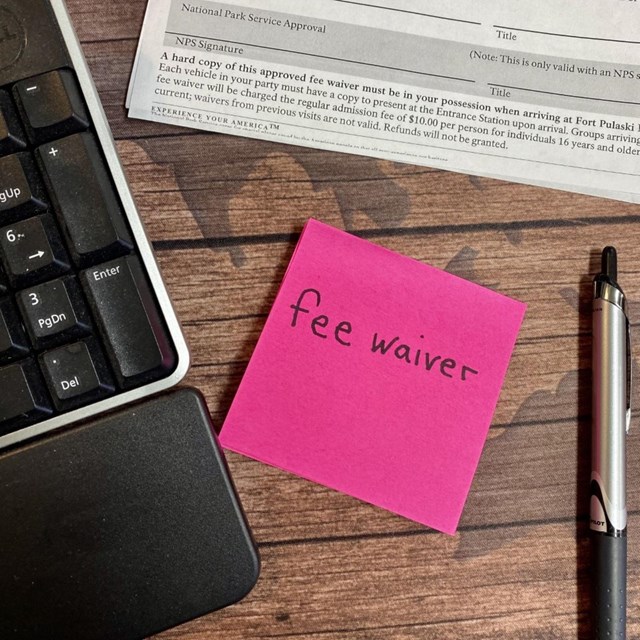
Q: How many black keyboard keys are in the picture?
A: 10